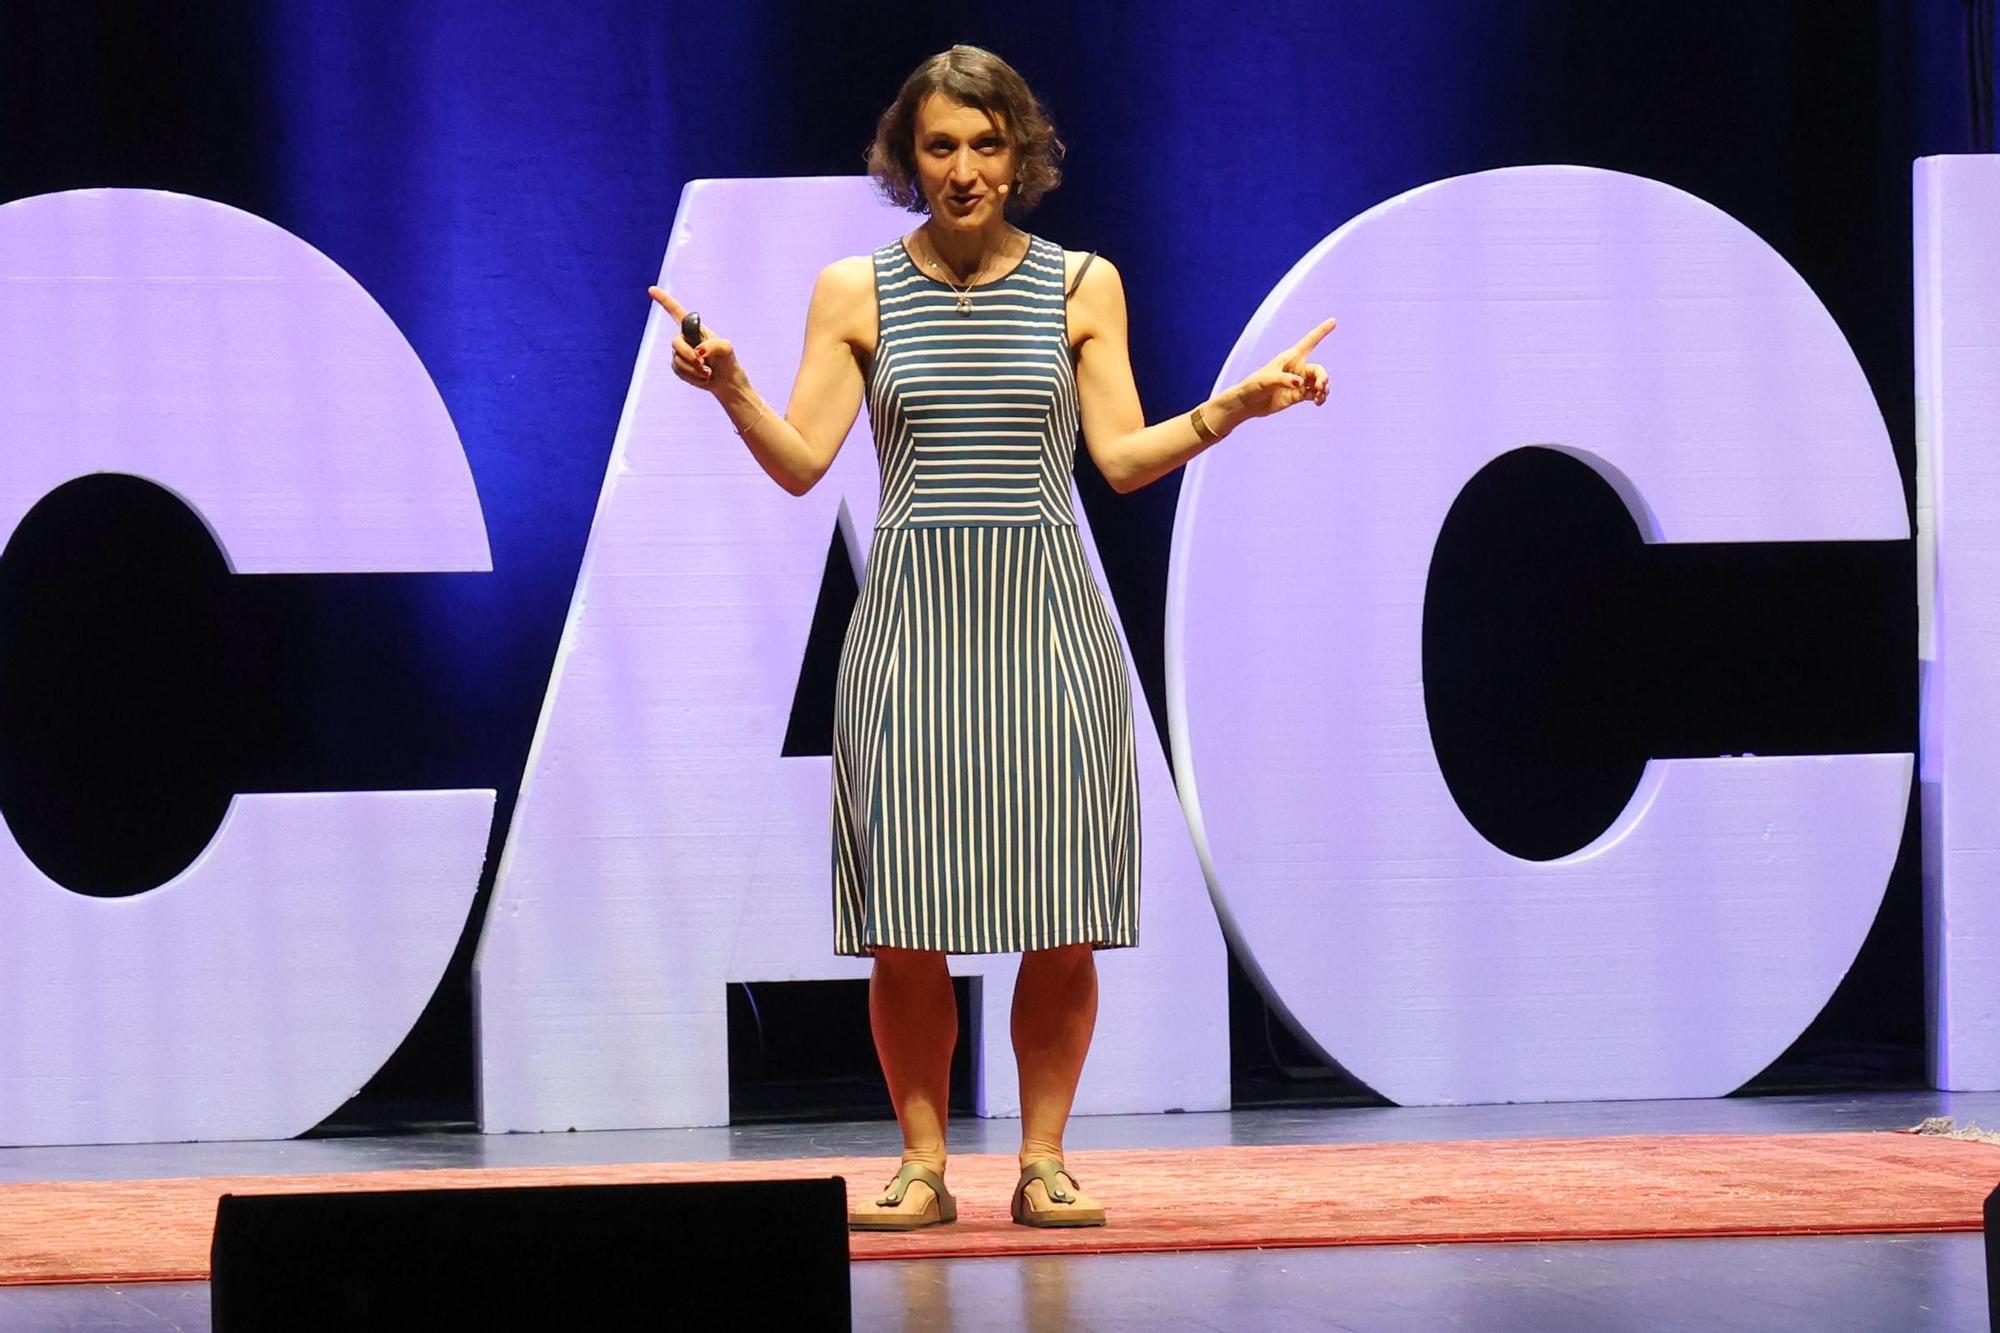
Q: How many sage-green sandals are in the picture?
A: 2